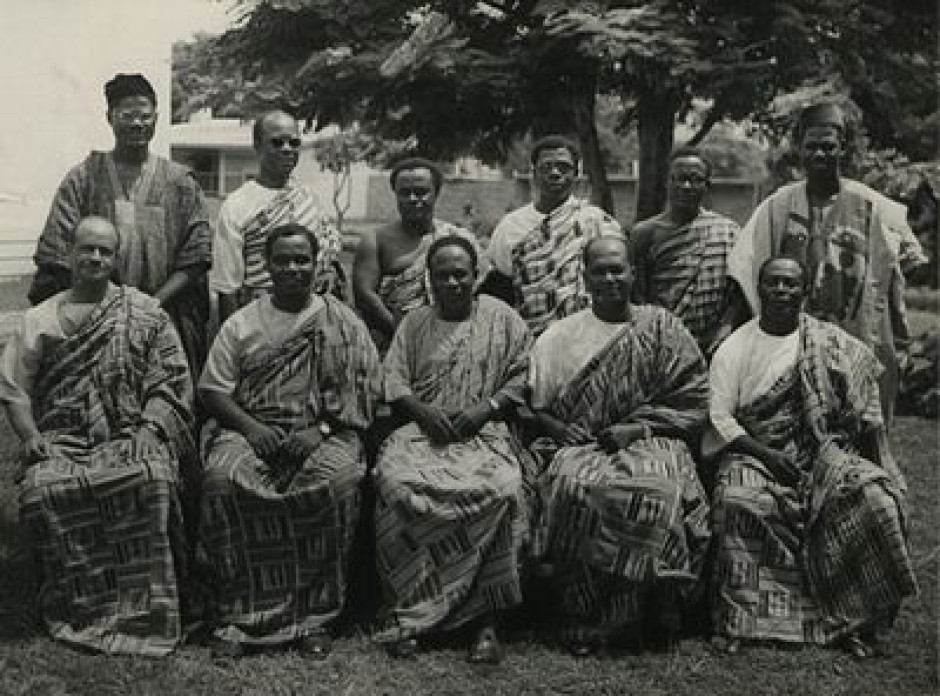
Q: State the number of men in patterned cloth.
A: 11